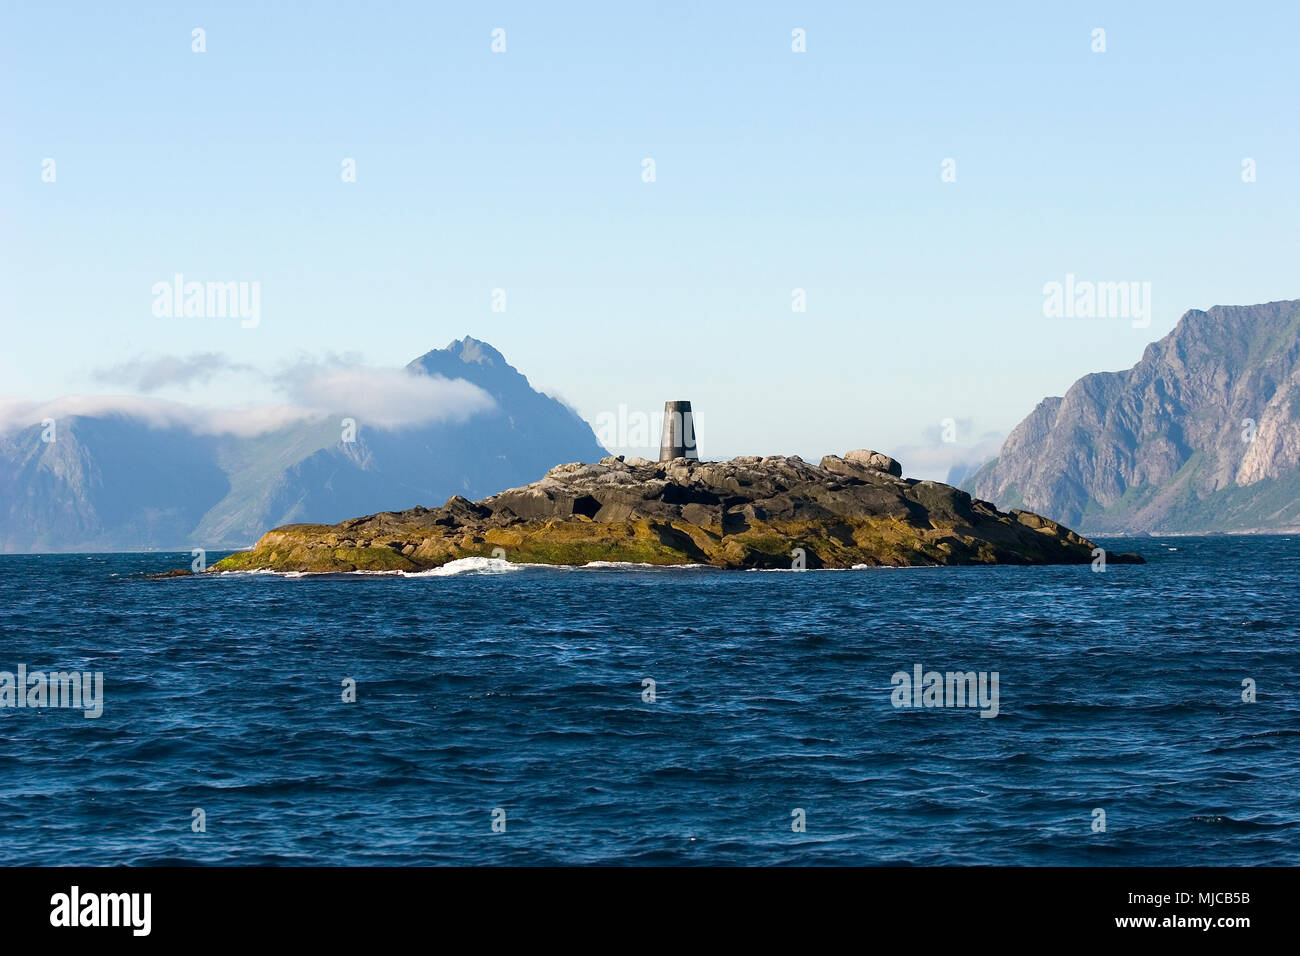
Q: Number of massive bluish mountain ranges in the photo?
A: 2